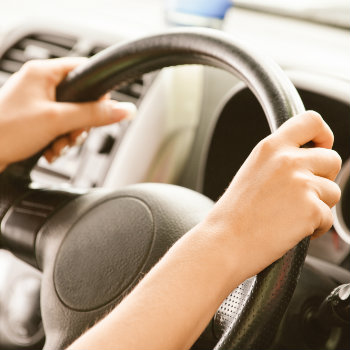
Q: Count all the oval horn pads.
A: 1